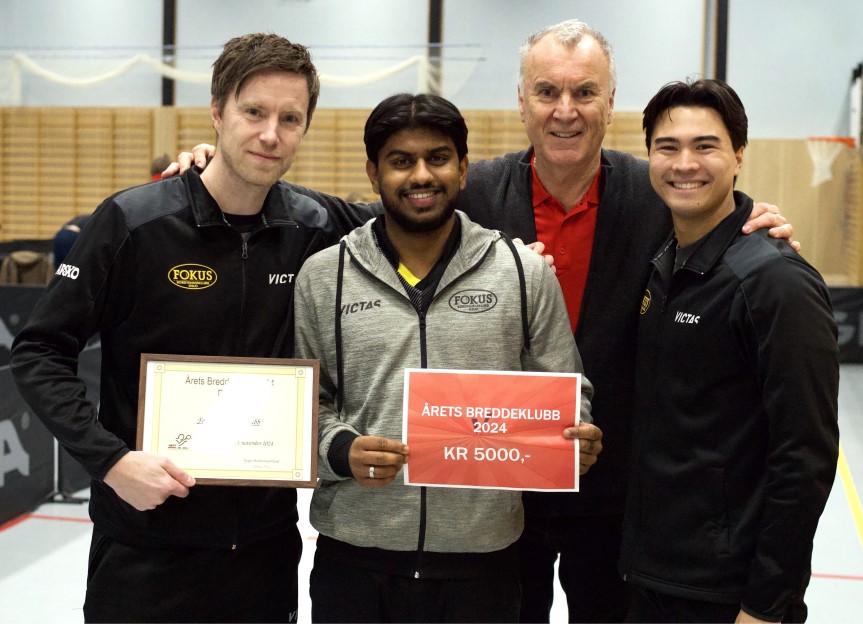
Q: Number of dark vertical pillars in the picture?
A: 3